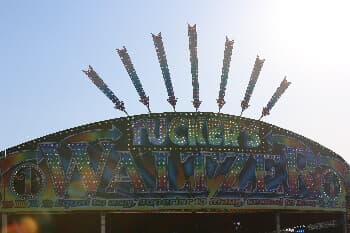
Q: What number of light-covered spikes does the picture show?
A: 7